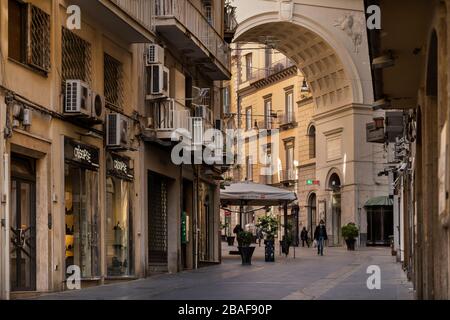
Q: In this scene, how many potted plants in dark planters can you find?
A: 5